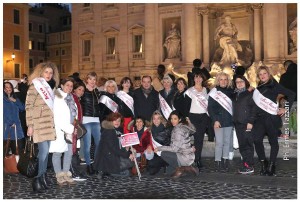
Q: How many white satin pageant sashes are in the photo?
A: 8